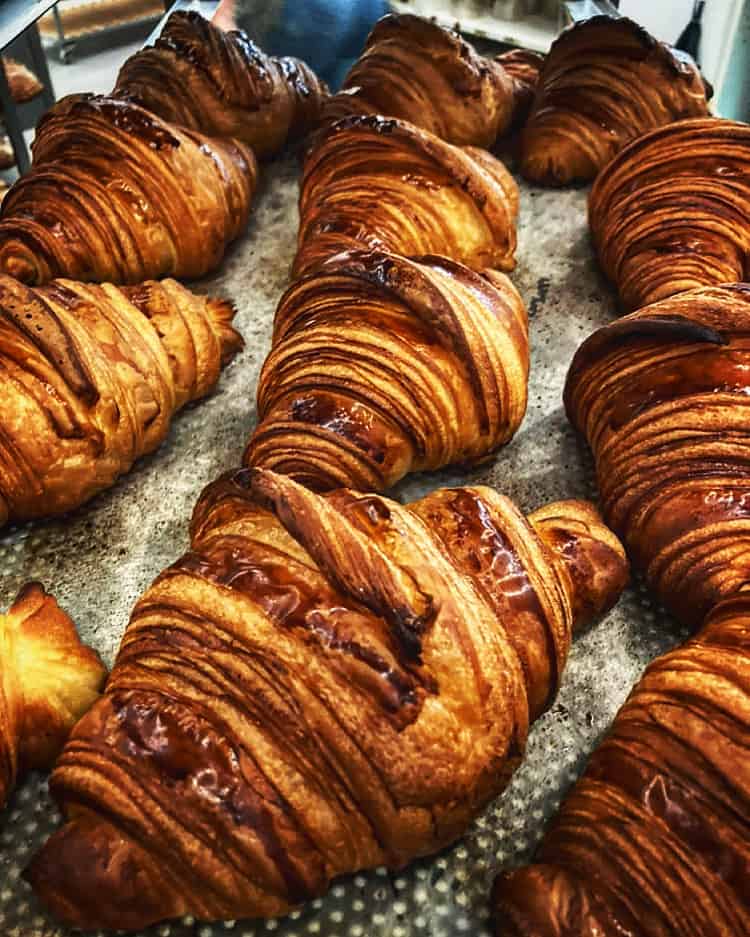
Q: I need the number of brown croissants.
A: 12